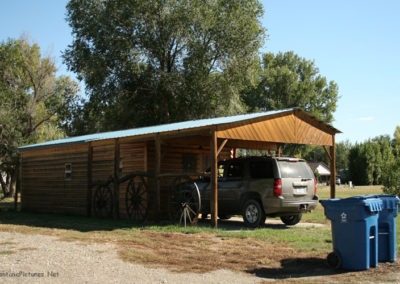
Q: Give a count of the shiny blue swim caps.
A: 0